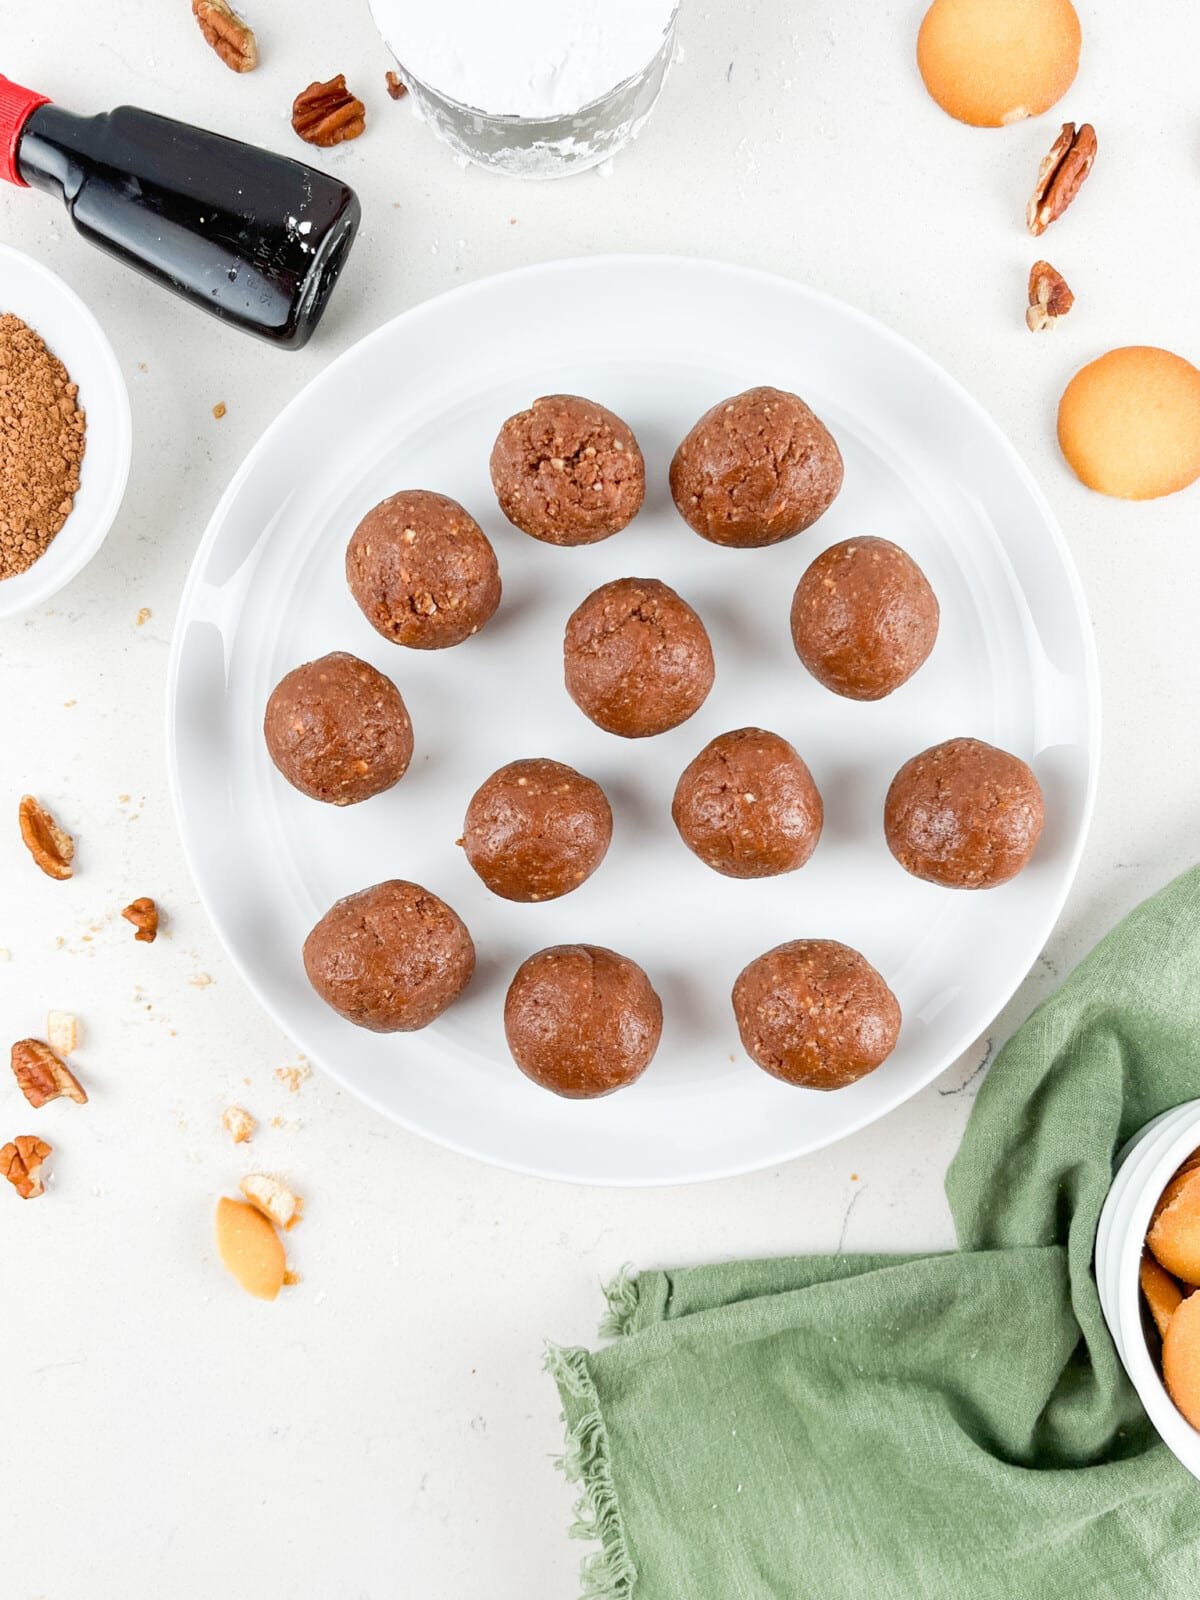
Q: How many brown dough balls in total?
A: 12